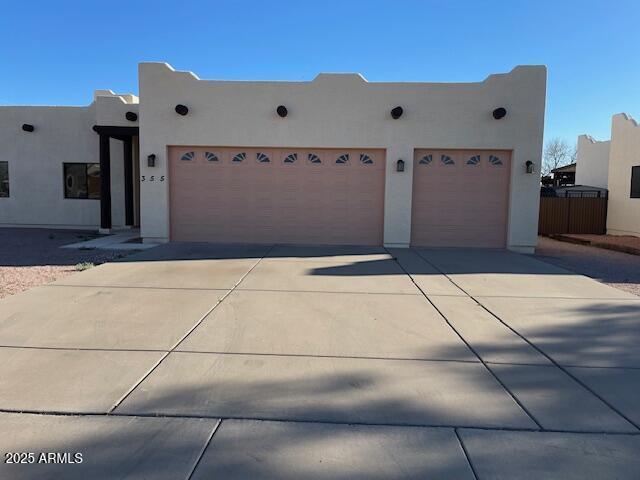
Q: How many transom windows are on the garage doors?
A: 12